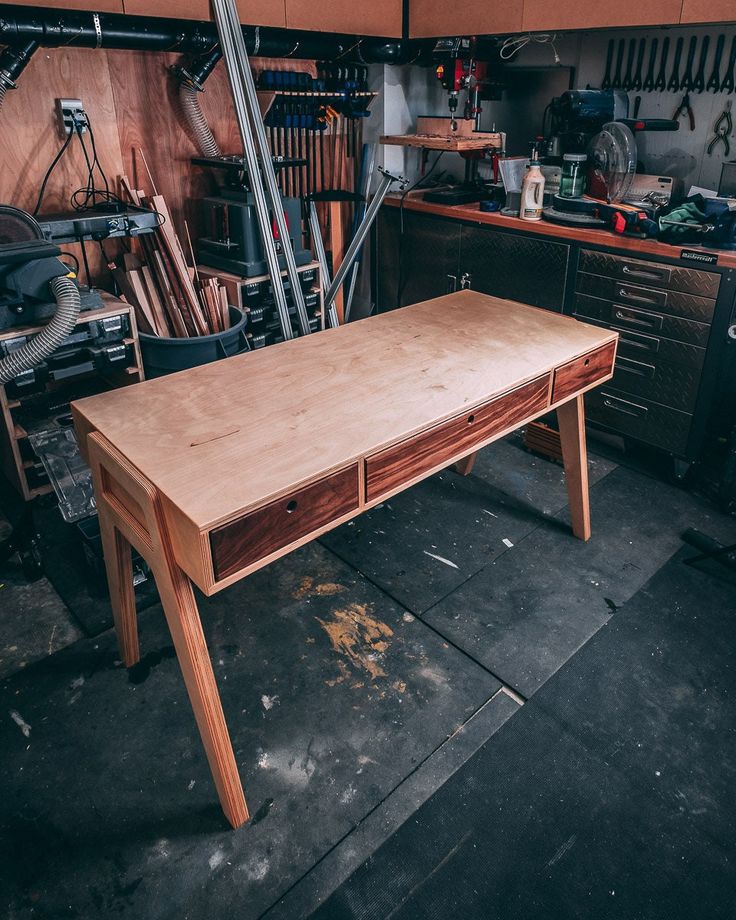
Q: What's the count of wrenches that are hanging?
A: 11